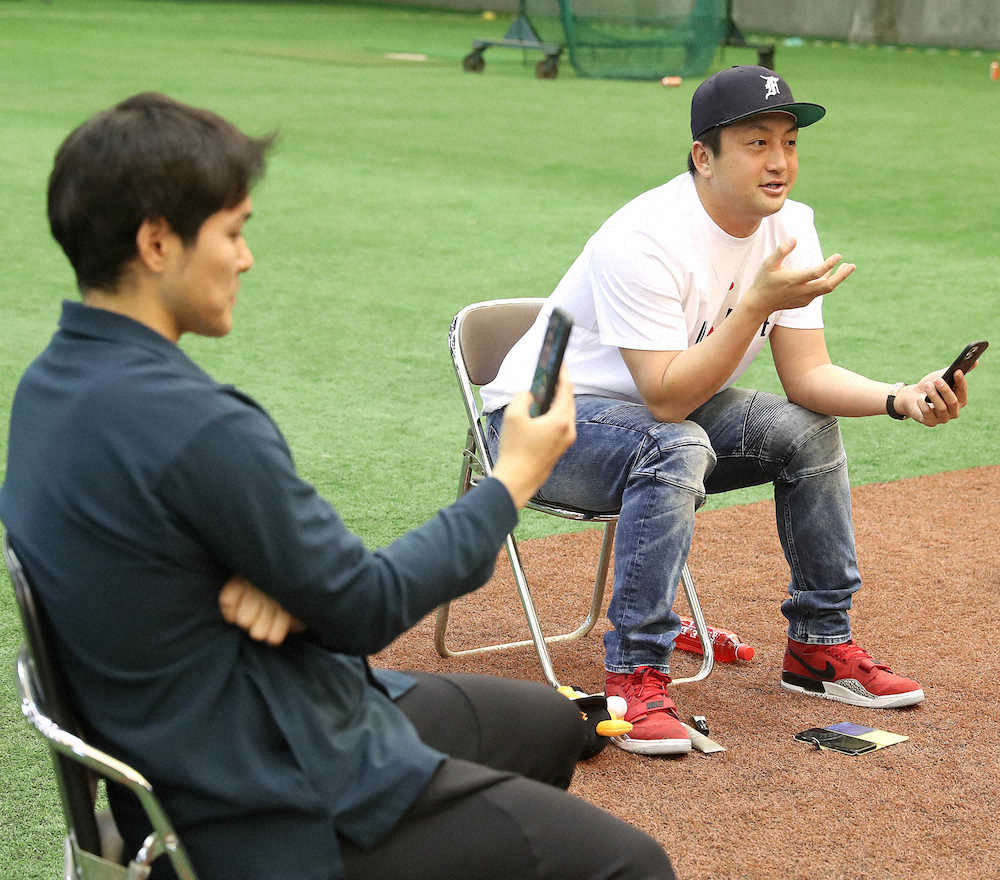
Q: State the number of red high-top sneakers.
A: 2